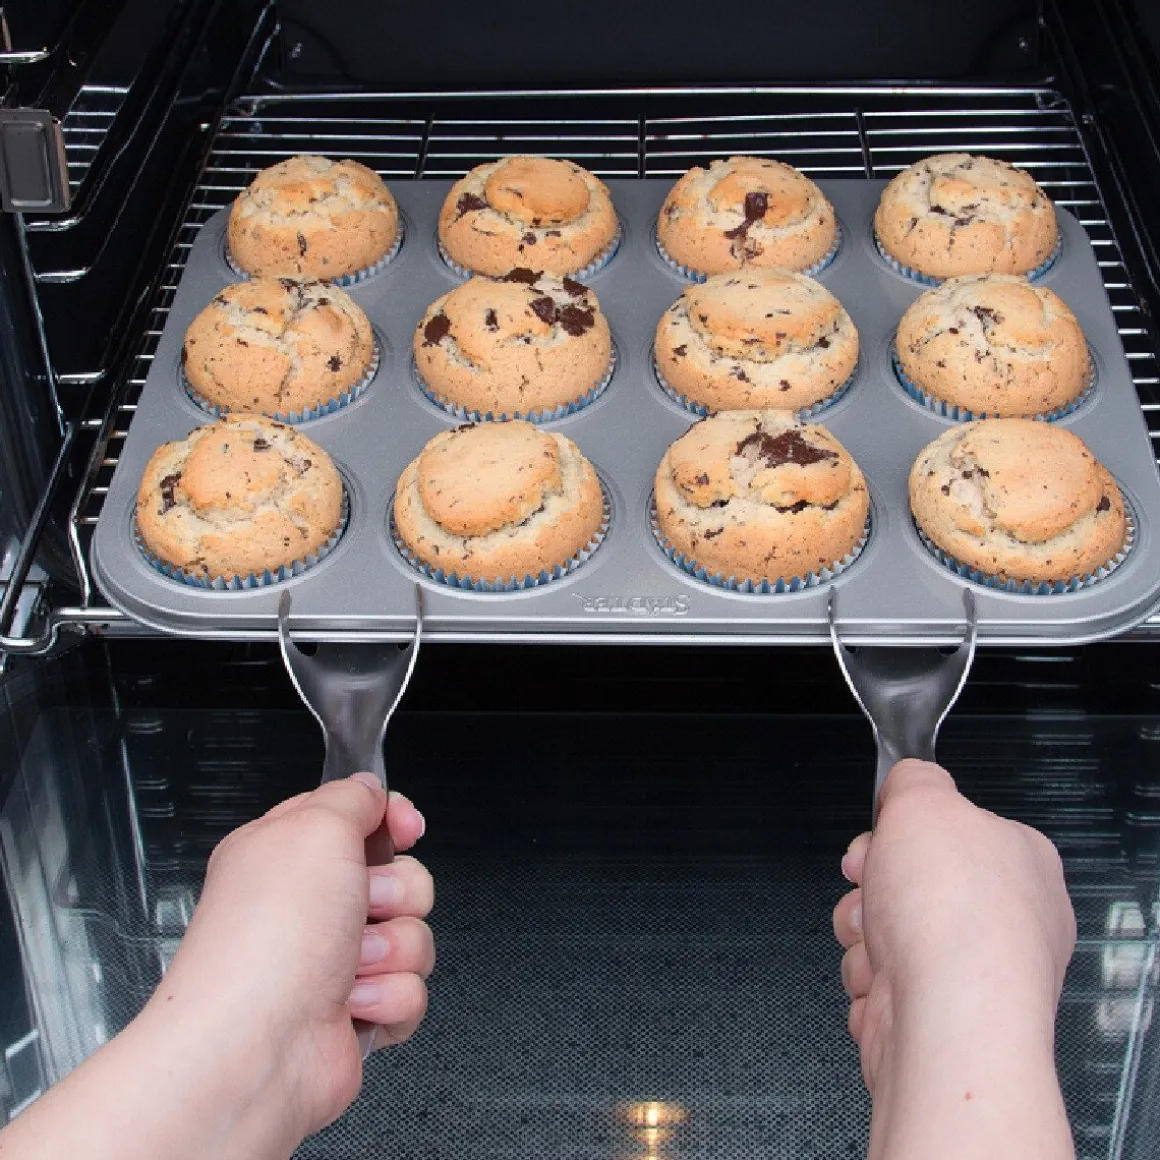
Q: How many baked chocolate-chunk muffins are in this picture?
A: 12